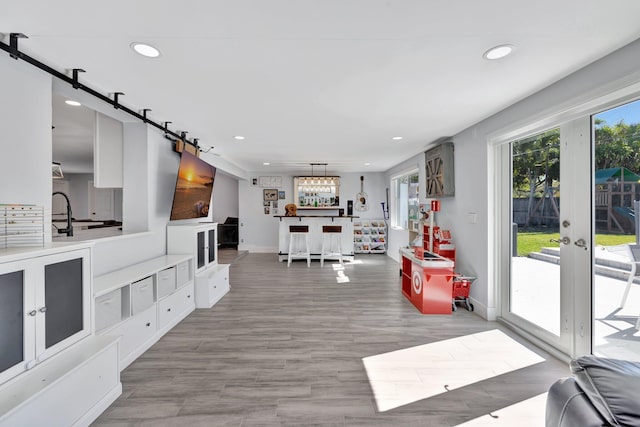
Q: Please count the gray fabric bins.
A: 4